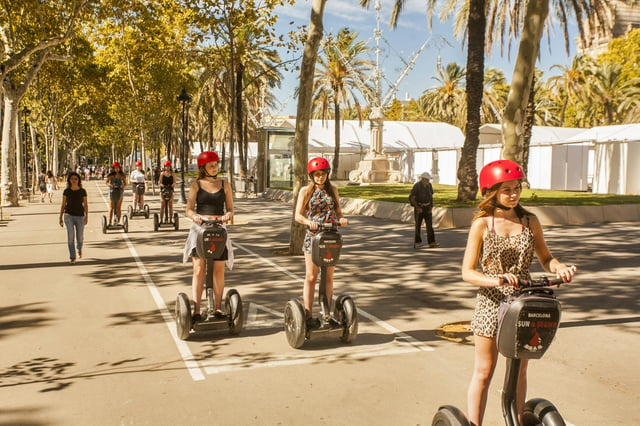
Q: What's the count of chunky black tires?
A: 12